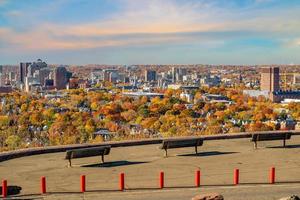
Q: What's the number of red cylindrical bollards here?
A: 8